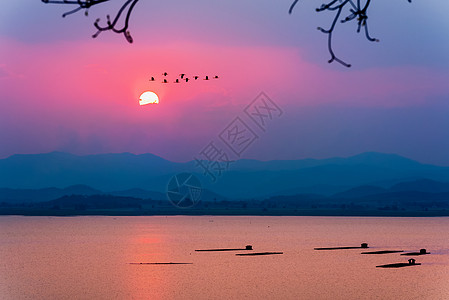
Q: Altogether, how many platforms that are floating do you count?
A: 7